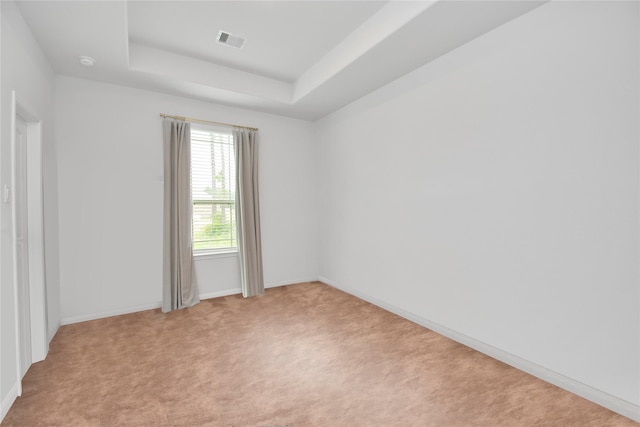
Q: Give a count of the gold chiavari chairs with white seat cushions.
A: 0